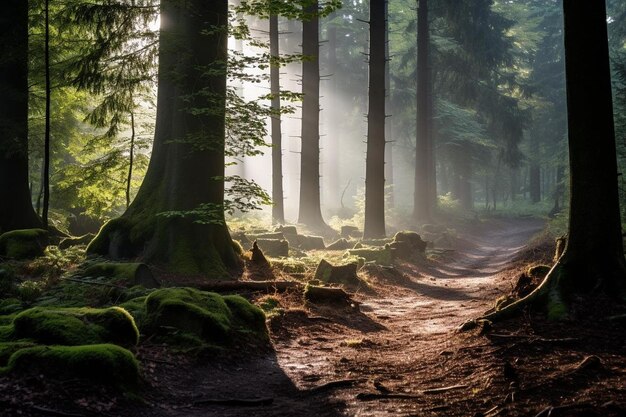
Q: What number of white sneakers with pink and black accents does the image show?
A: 0